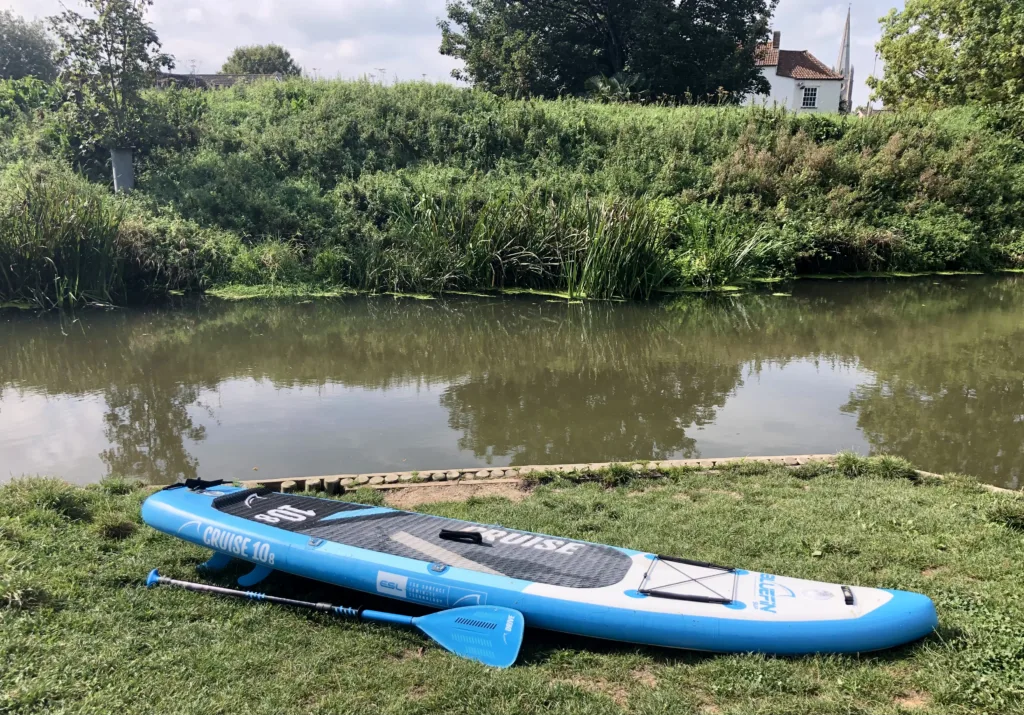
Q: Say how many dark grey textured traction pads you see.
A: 1